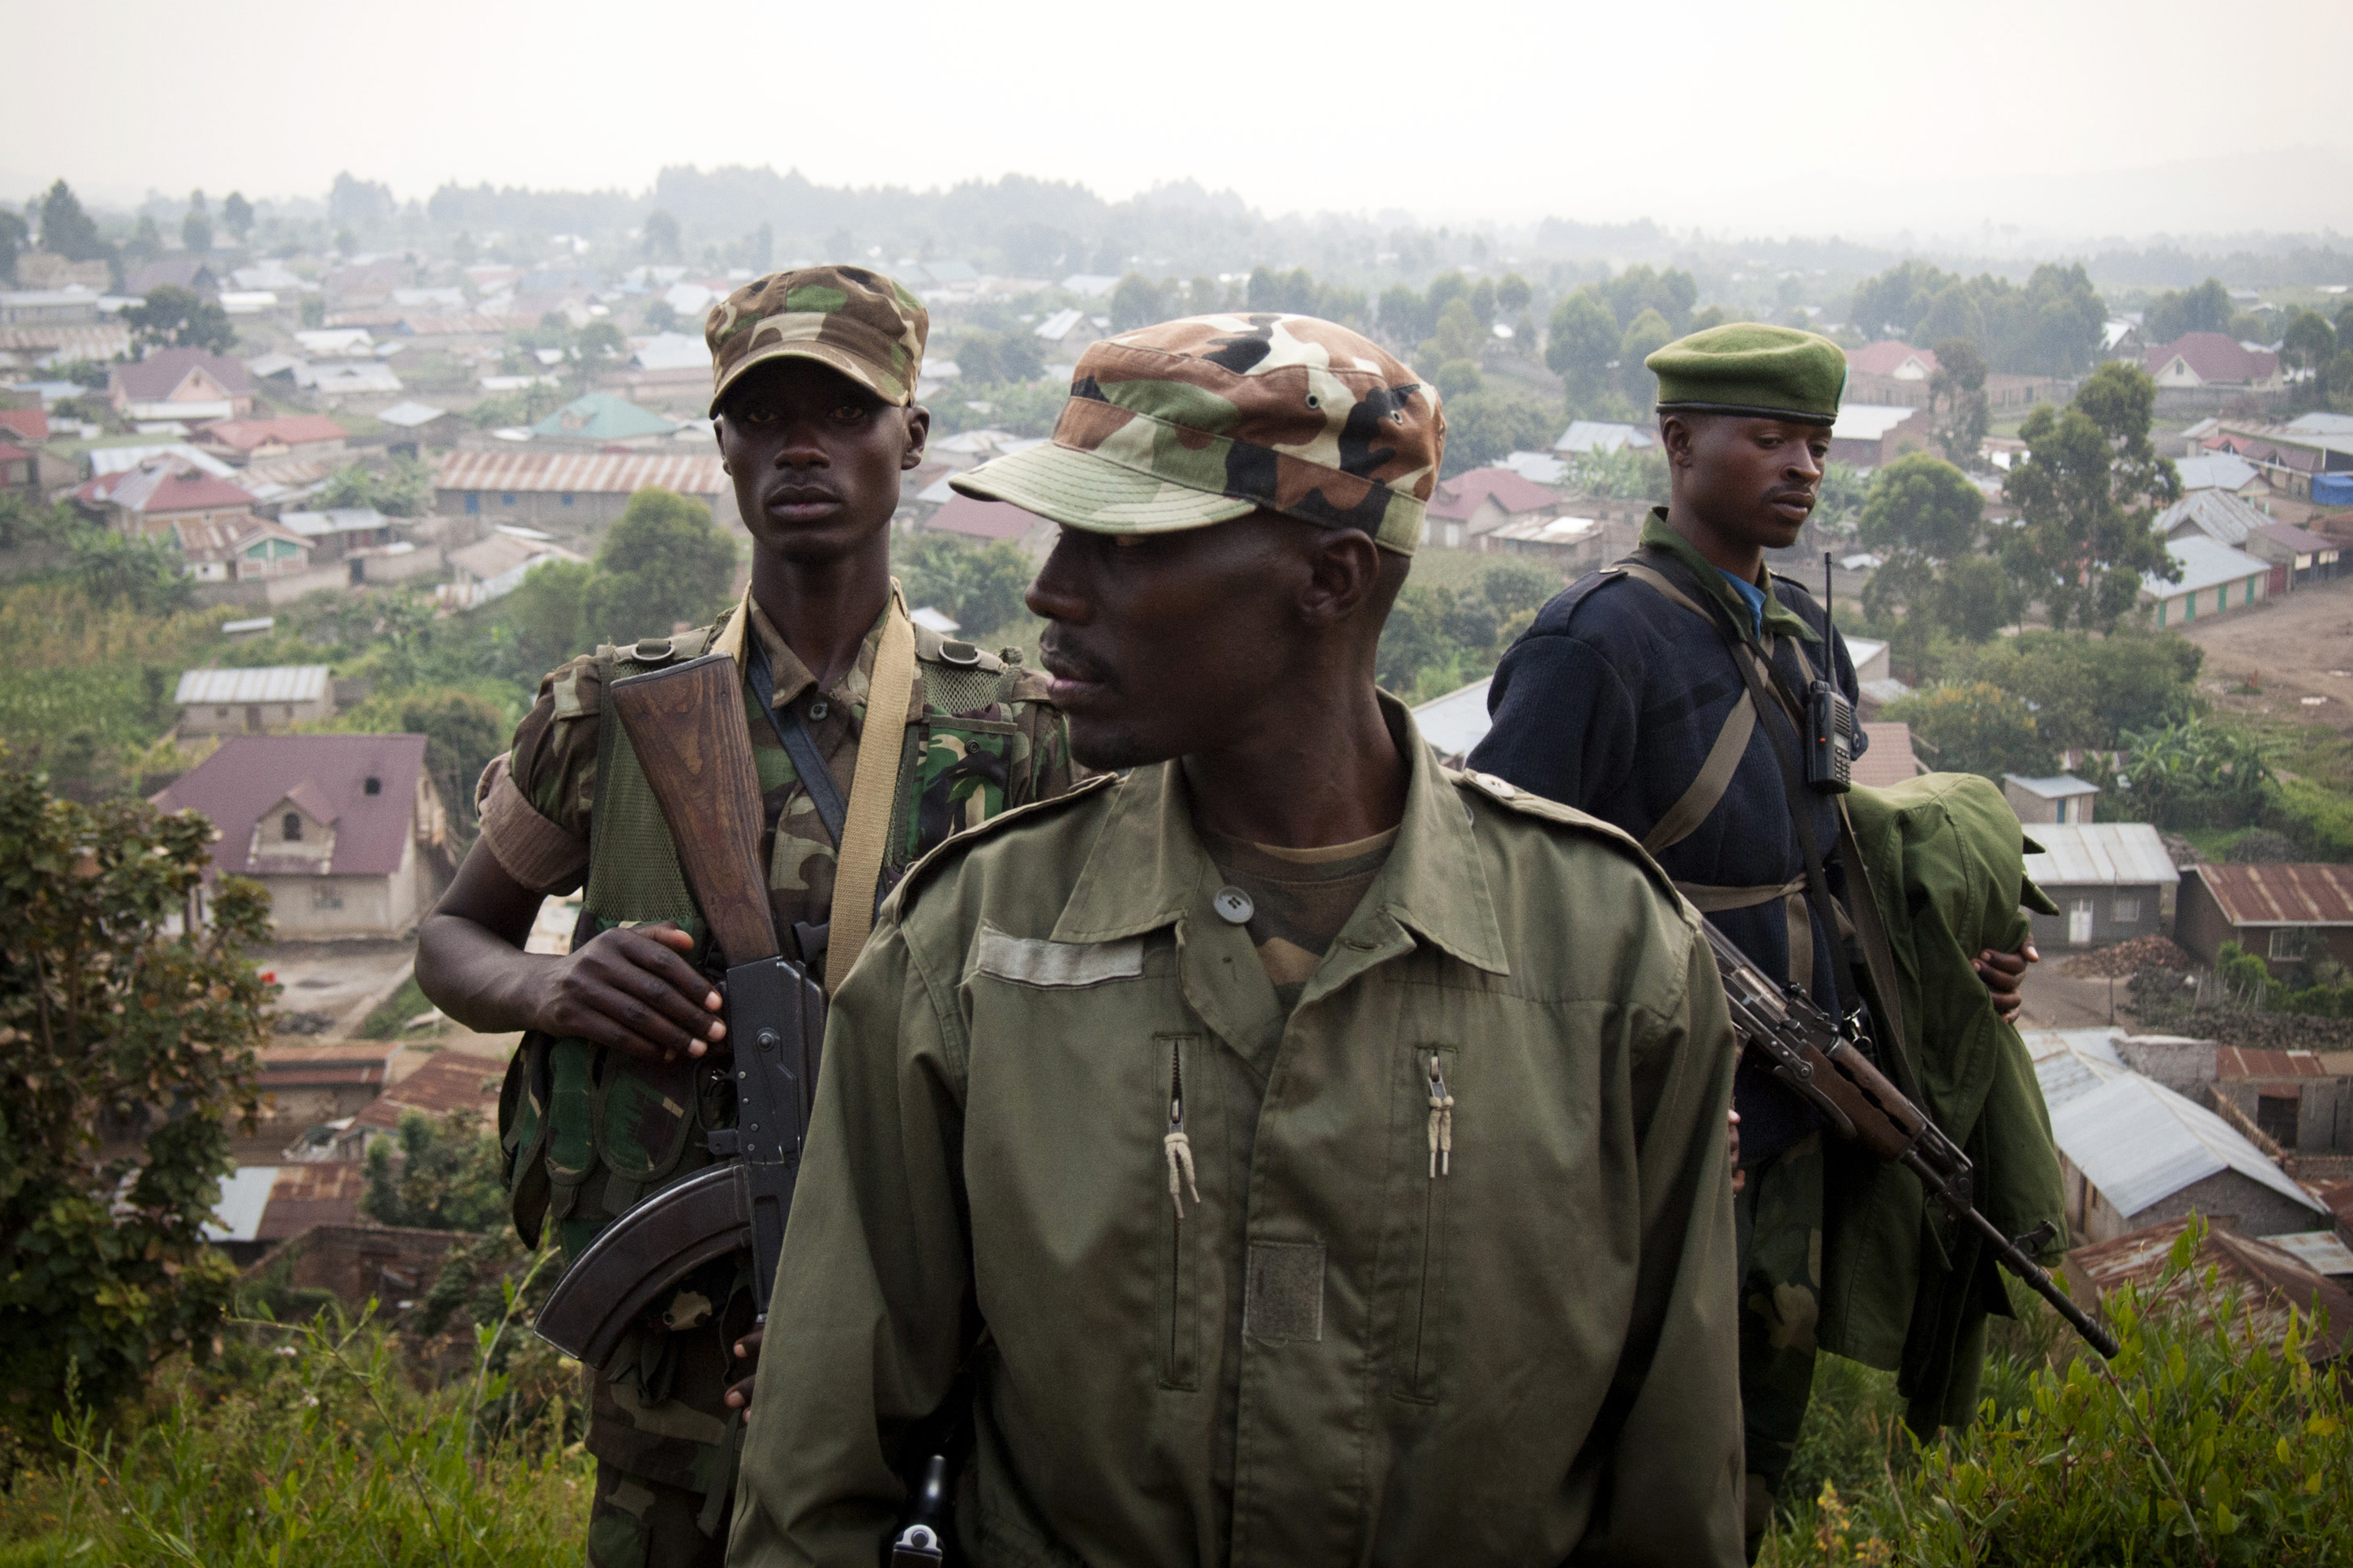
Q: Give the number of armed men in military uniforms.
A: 3